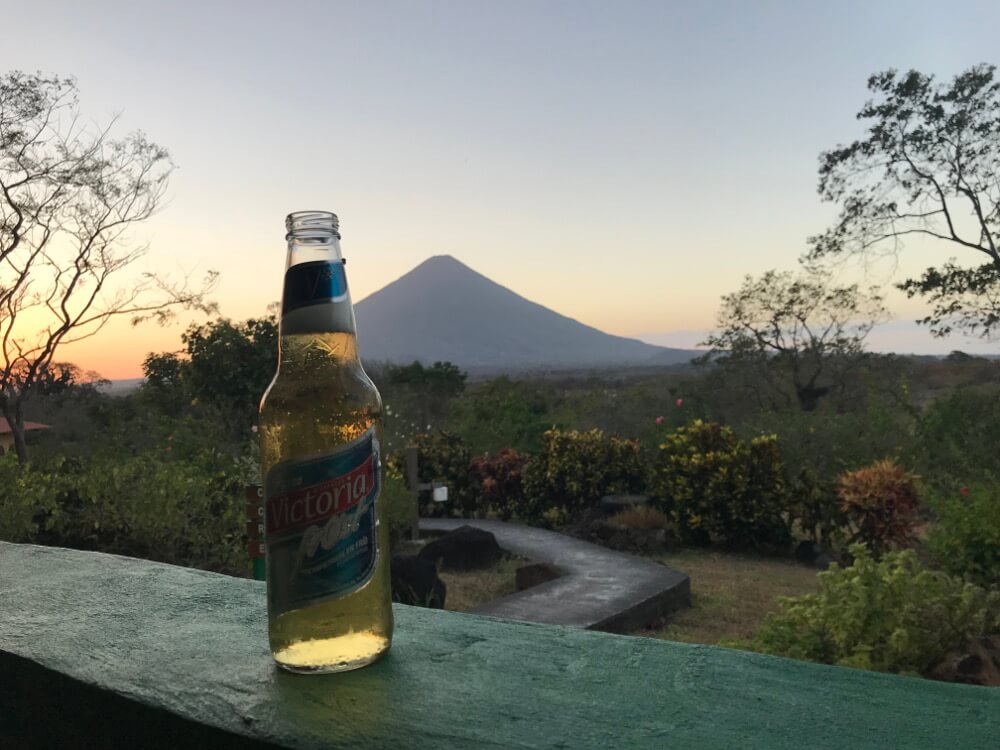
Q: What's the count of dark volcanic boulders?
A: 2